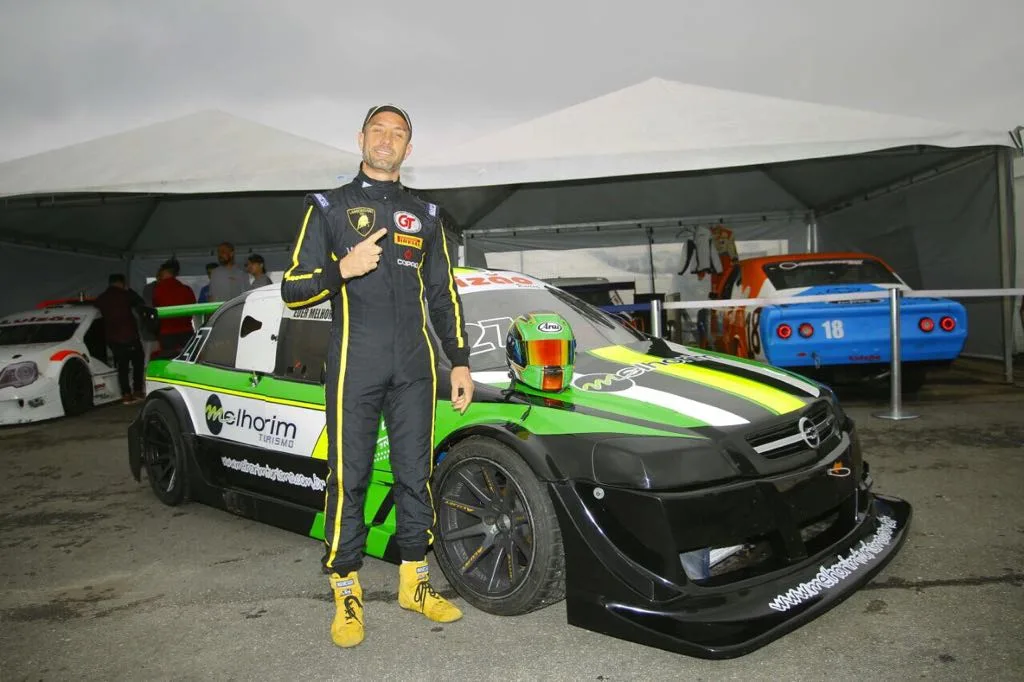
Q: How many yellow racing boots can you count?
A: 2